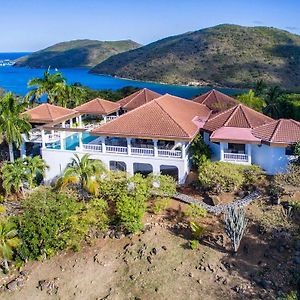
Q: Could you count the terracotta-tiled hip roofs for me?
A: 7